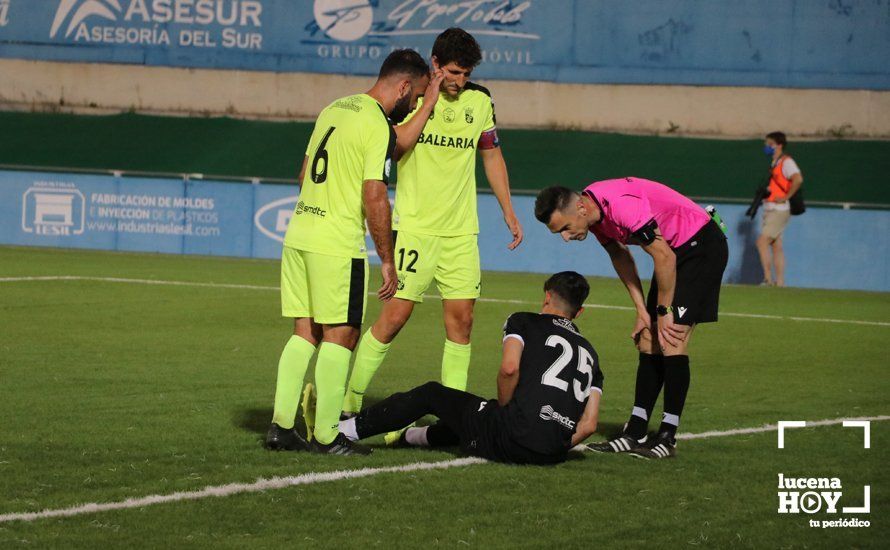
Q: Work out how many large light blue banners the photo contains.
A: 2